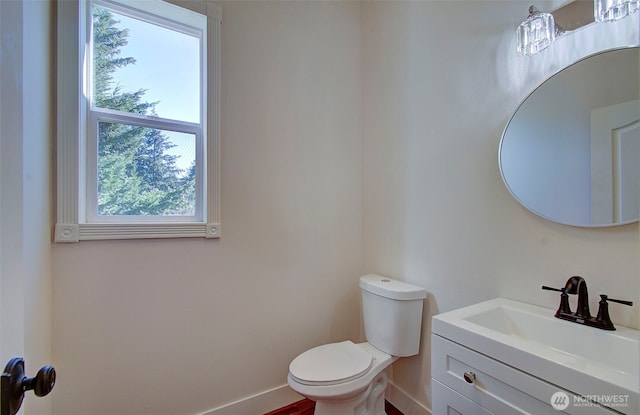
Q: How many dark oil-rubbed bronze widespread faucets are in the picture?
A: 1